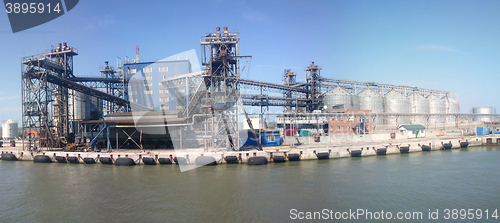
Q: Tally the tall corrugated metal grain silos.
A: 6